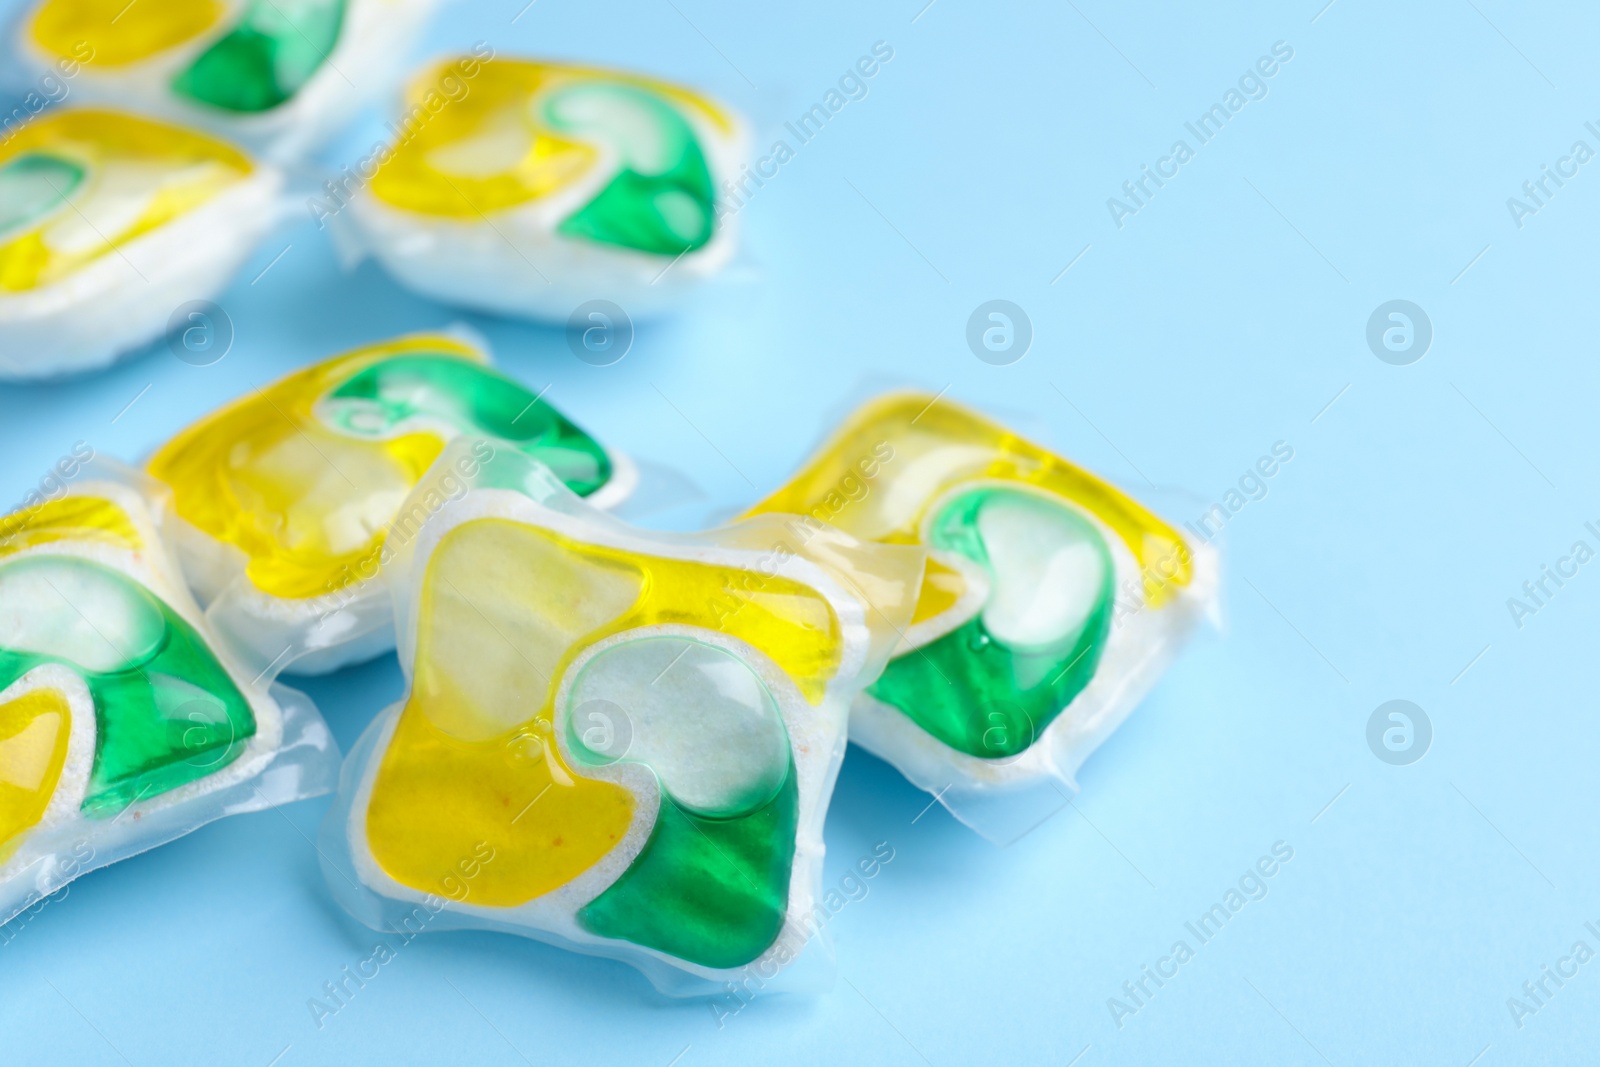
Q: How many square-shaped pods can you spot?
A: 7